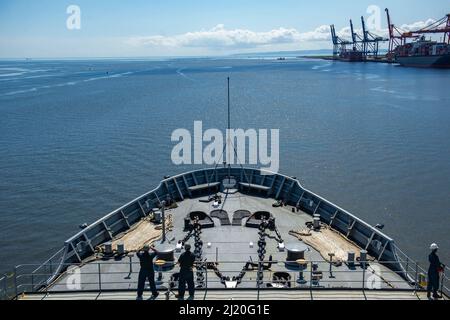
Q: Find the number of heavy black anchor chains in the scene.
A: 2